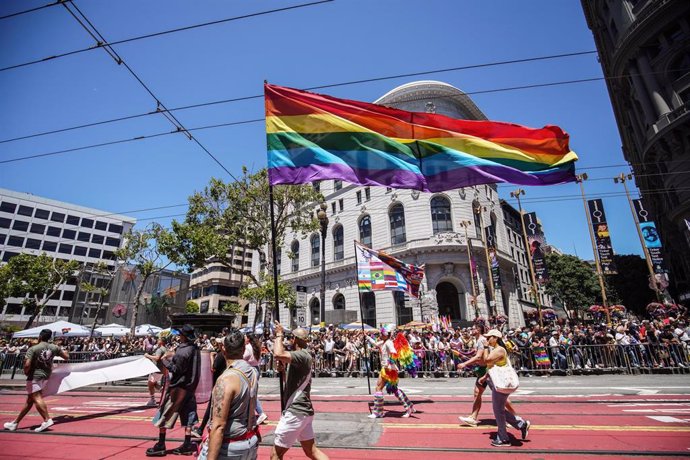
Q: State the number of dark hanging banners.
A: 5